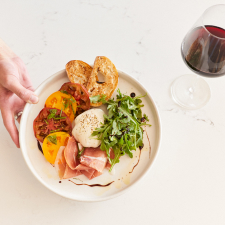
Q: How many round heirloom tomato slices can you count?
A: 4